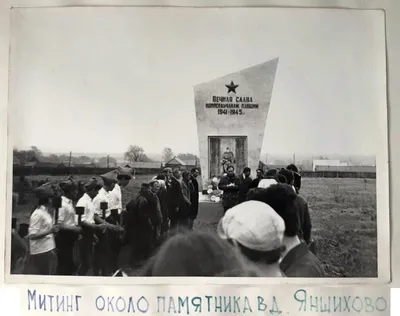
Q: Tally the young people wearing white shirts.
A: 5